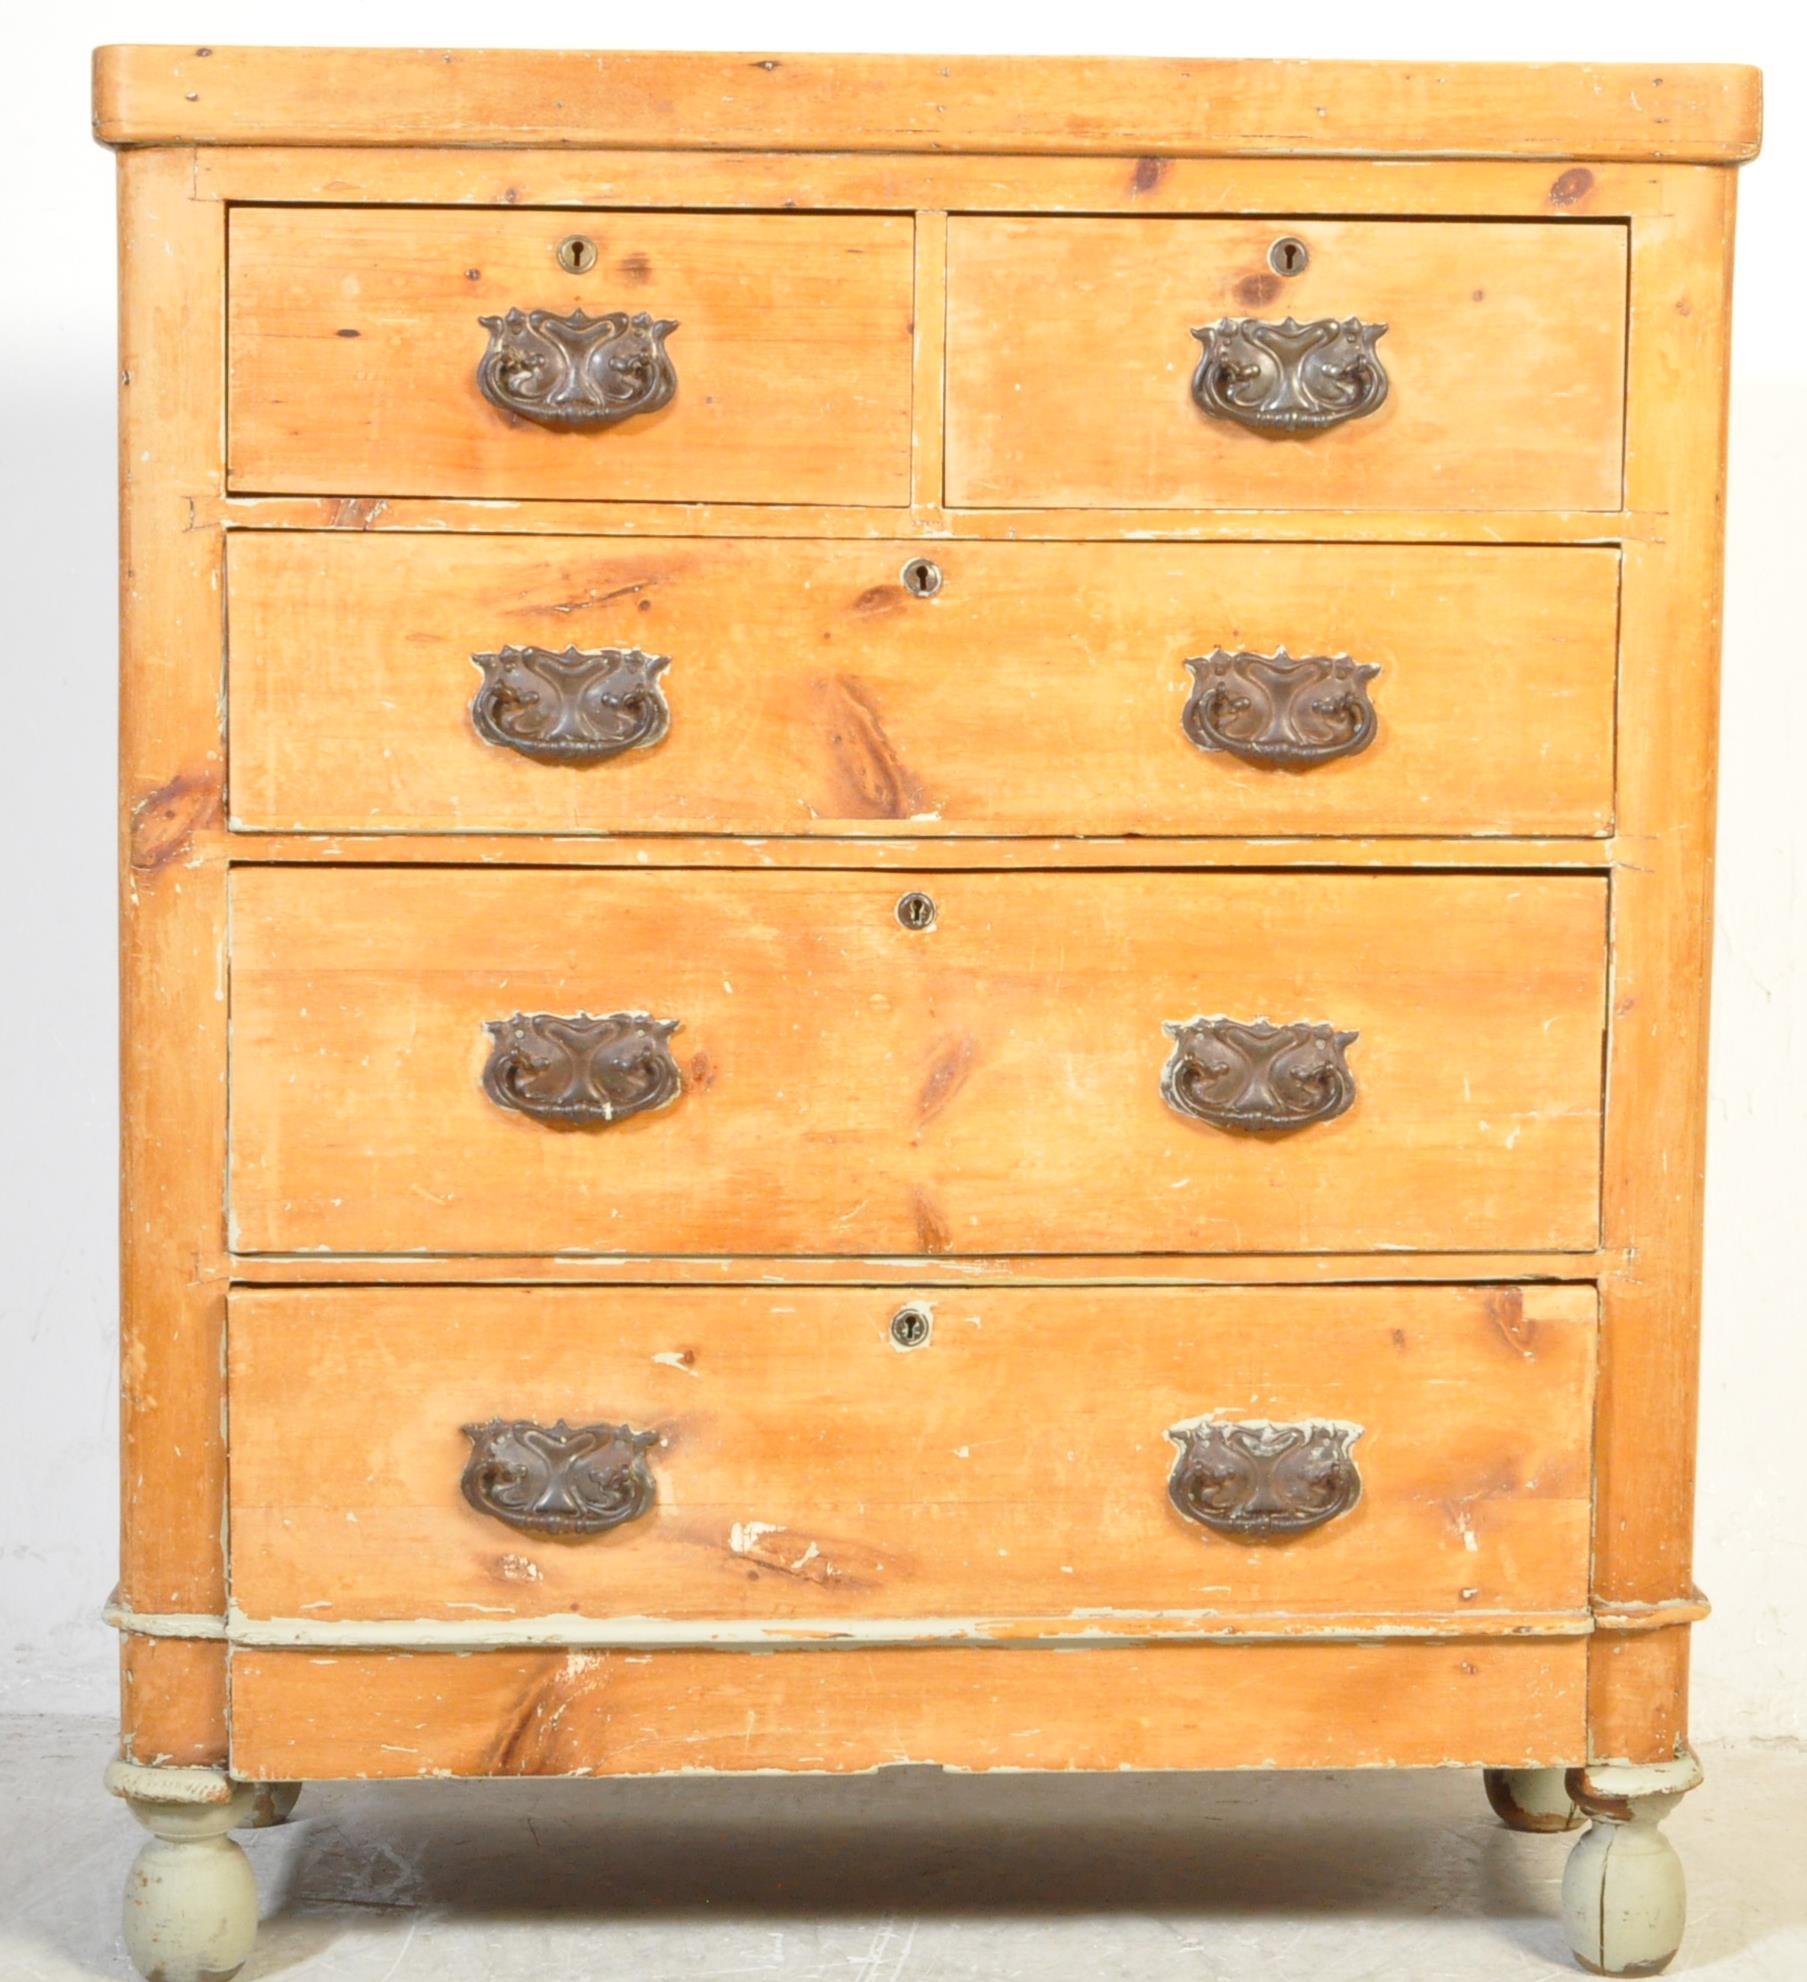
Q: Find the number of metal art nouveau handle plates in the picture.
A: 8